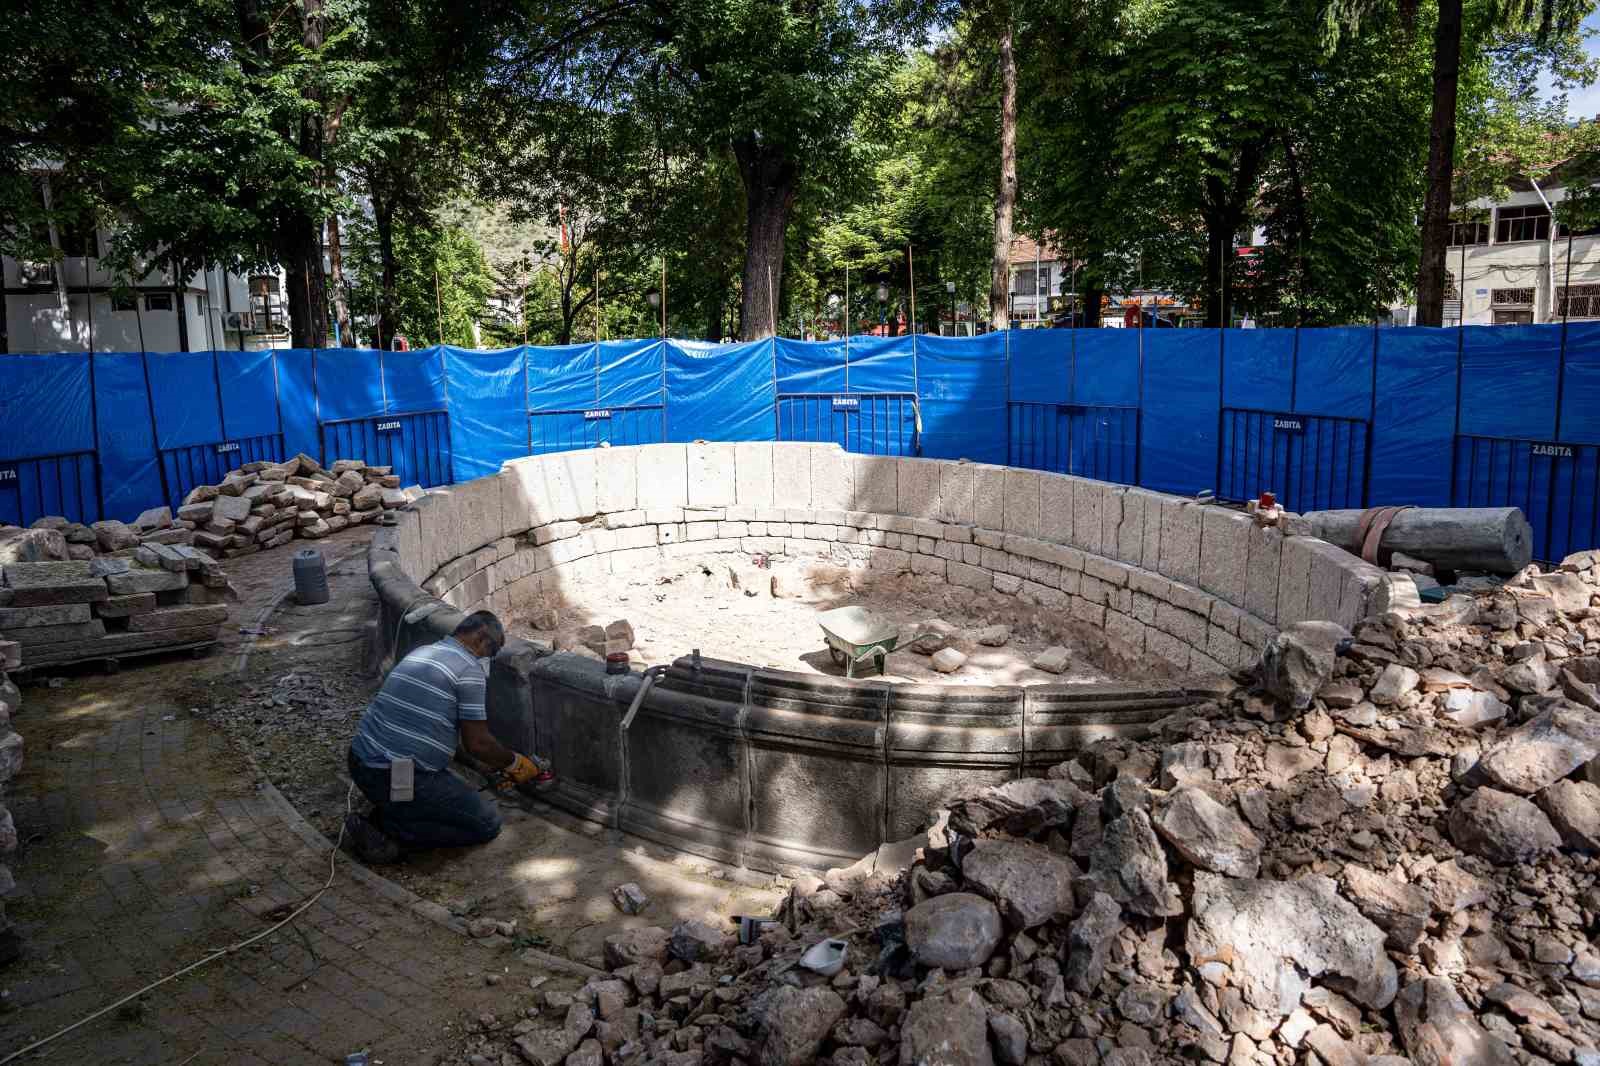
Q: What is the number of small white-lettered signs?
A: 7